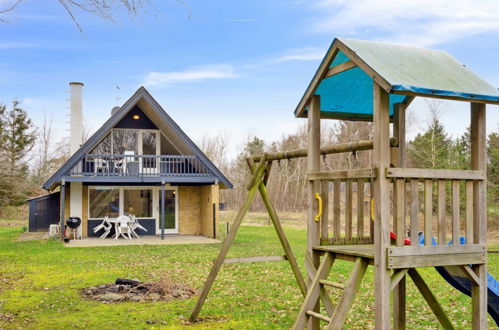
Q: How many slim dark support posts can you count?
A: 2